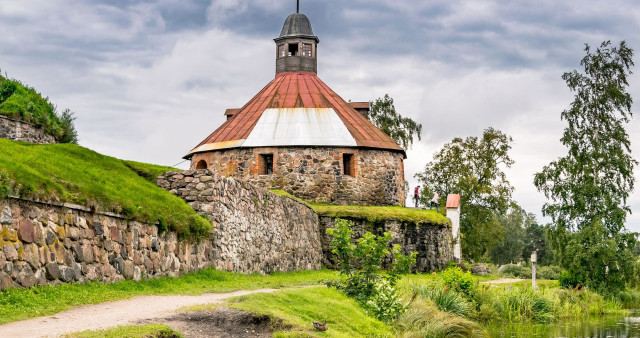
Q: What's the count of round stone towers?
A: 1